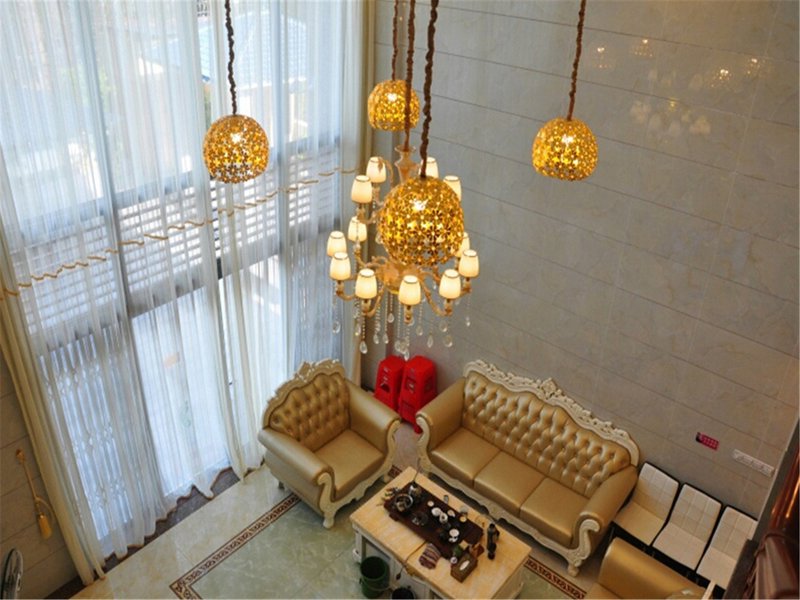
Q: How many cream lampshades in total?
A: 12